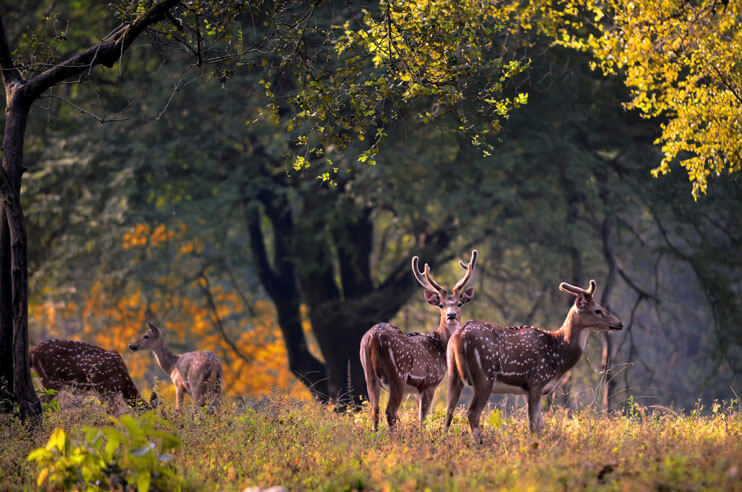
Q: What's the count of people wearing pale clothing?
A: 0